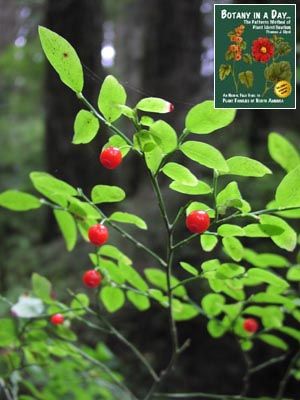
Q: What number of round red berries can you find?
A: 6